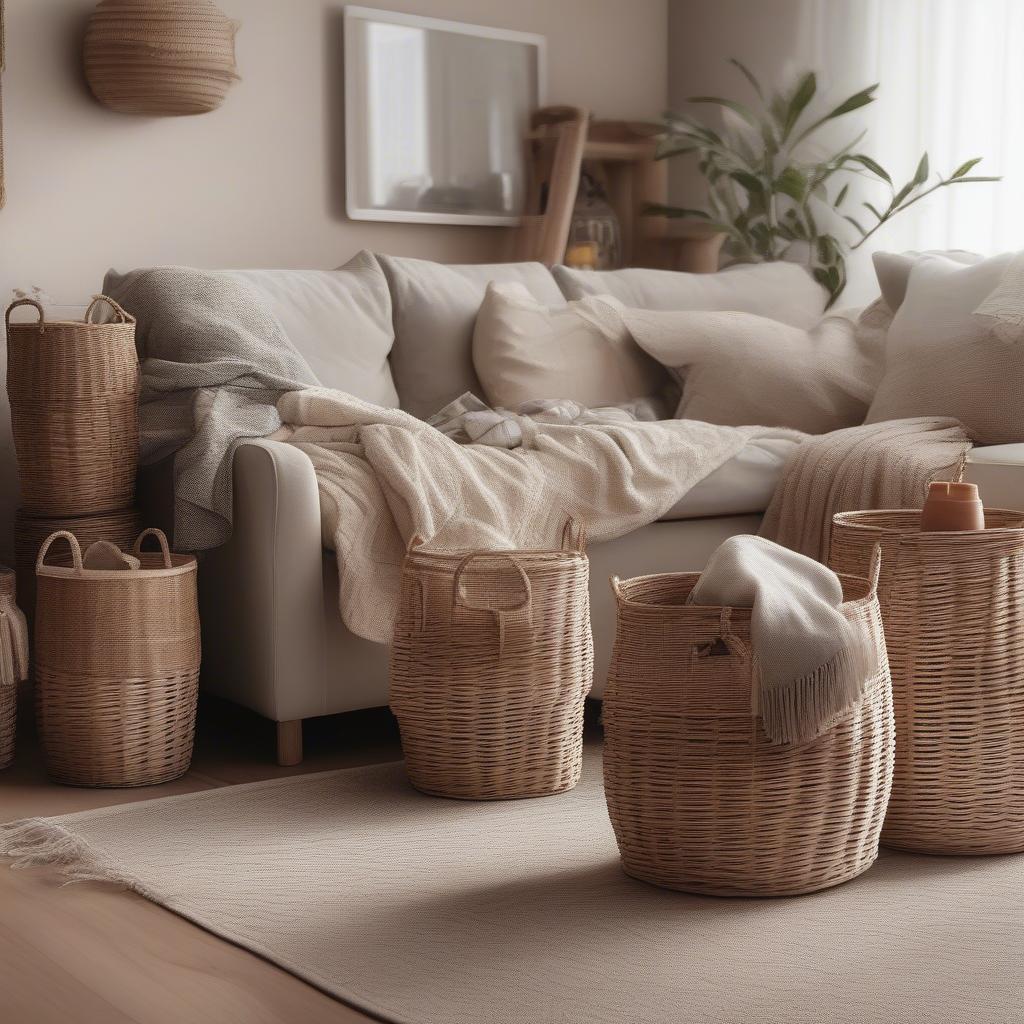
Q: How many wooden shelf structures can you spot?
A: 1